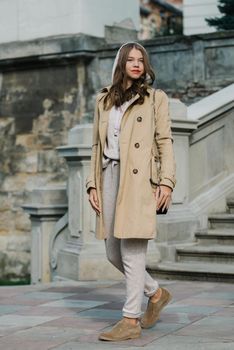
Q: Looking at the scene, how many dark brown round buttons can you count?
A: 3